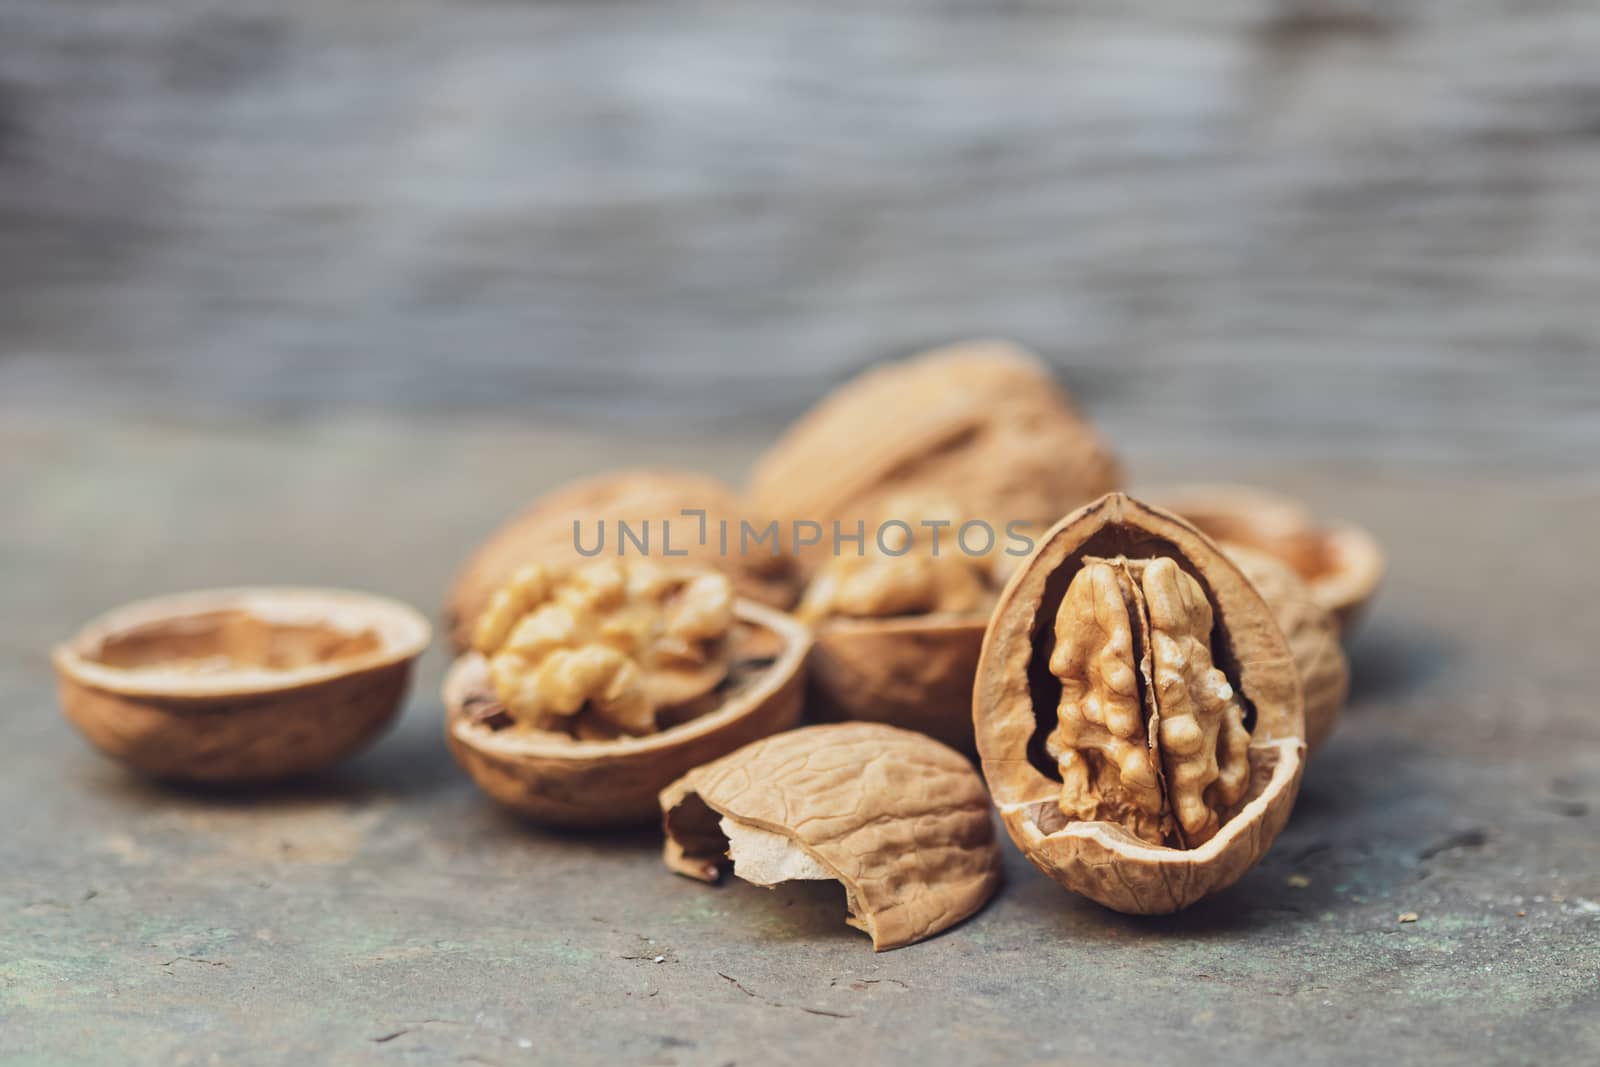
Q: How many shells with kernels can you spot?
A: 3